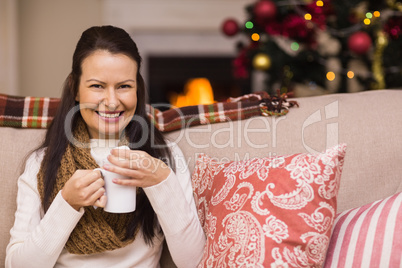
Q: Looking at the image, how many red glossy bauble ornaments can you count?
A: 3